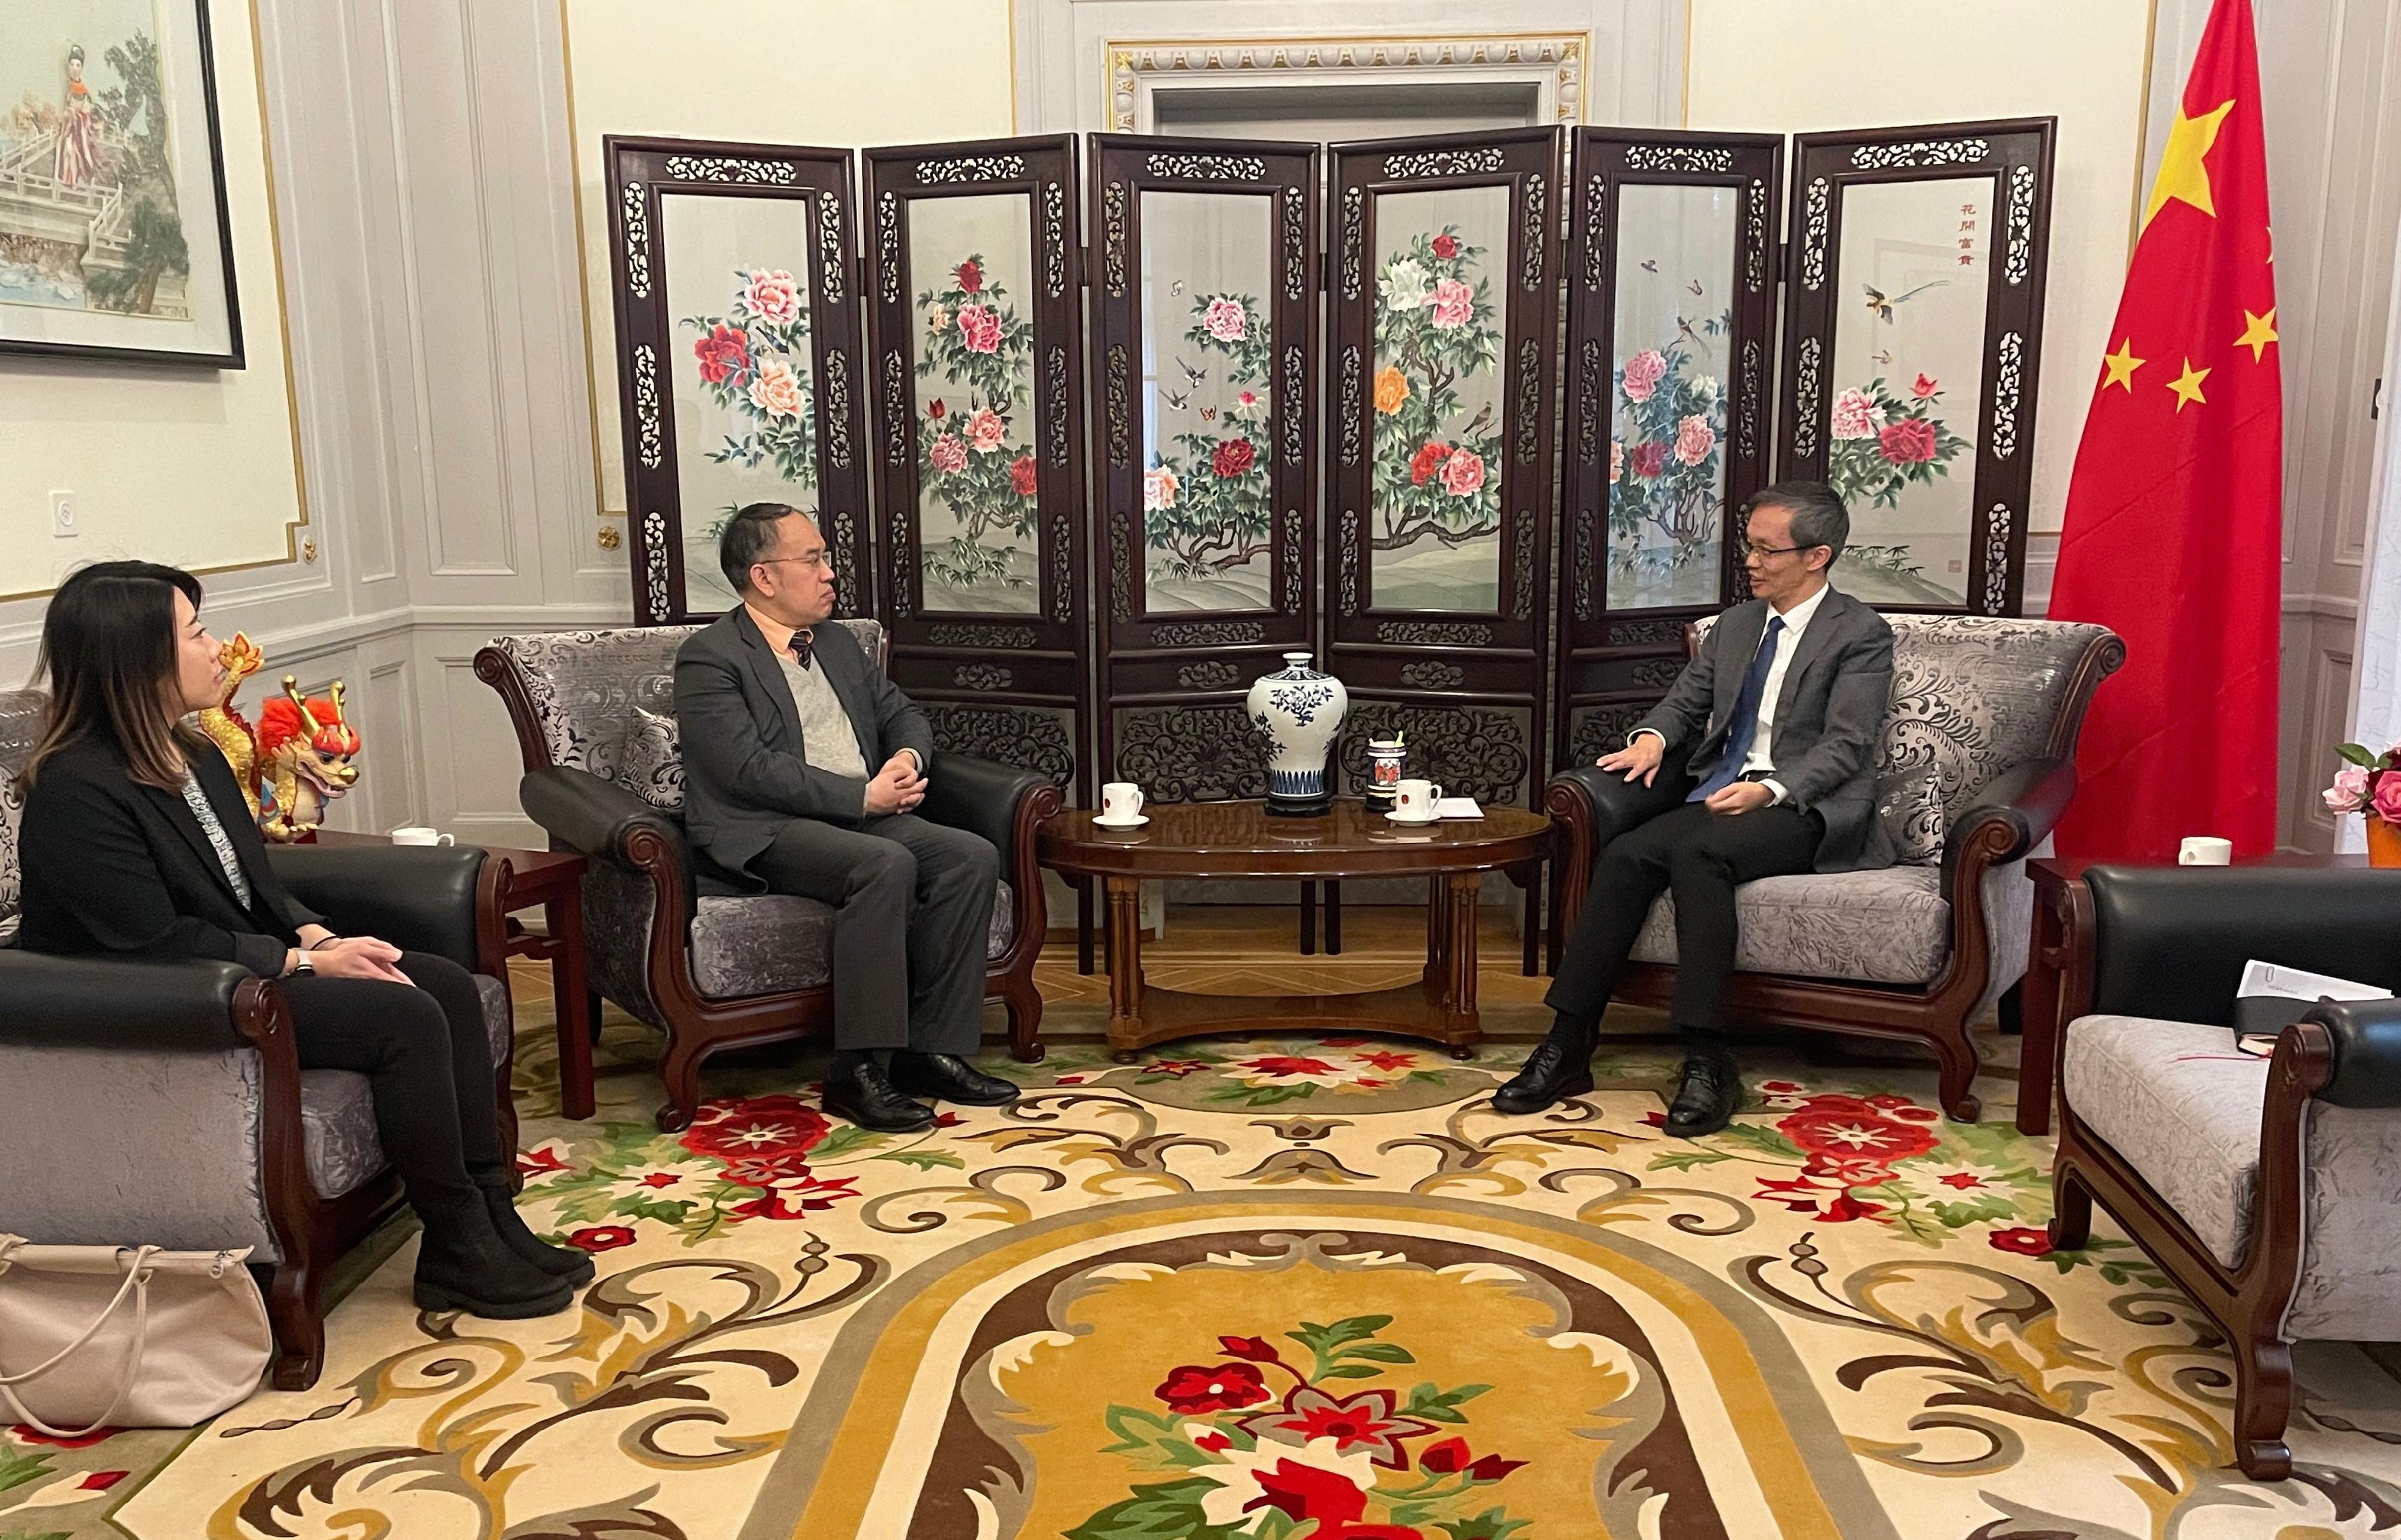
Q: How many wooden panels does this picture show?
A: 6